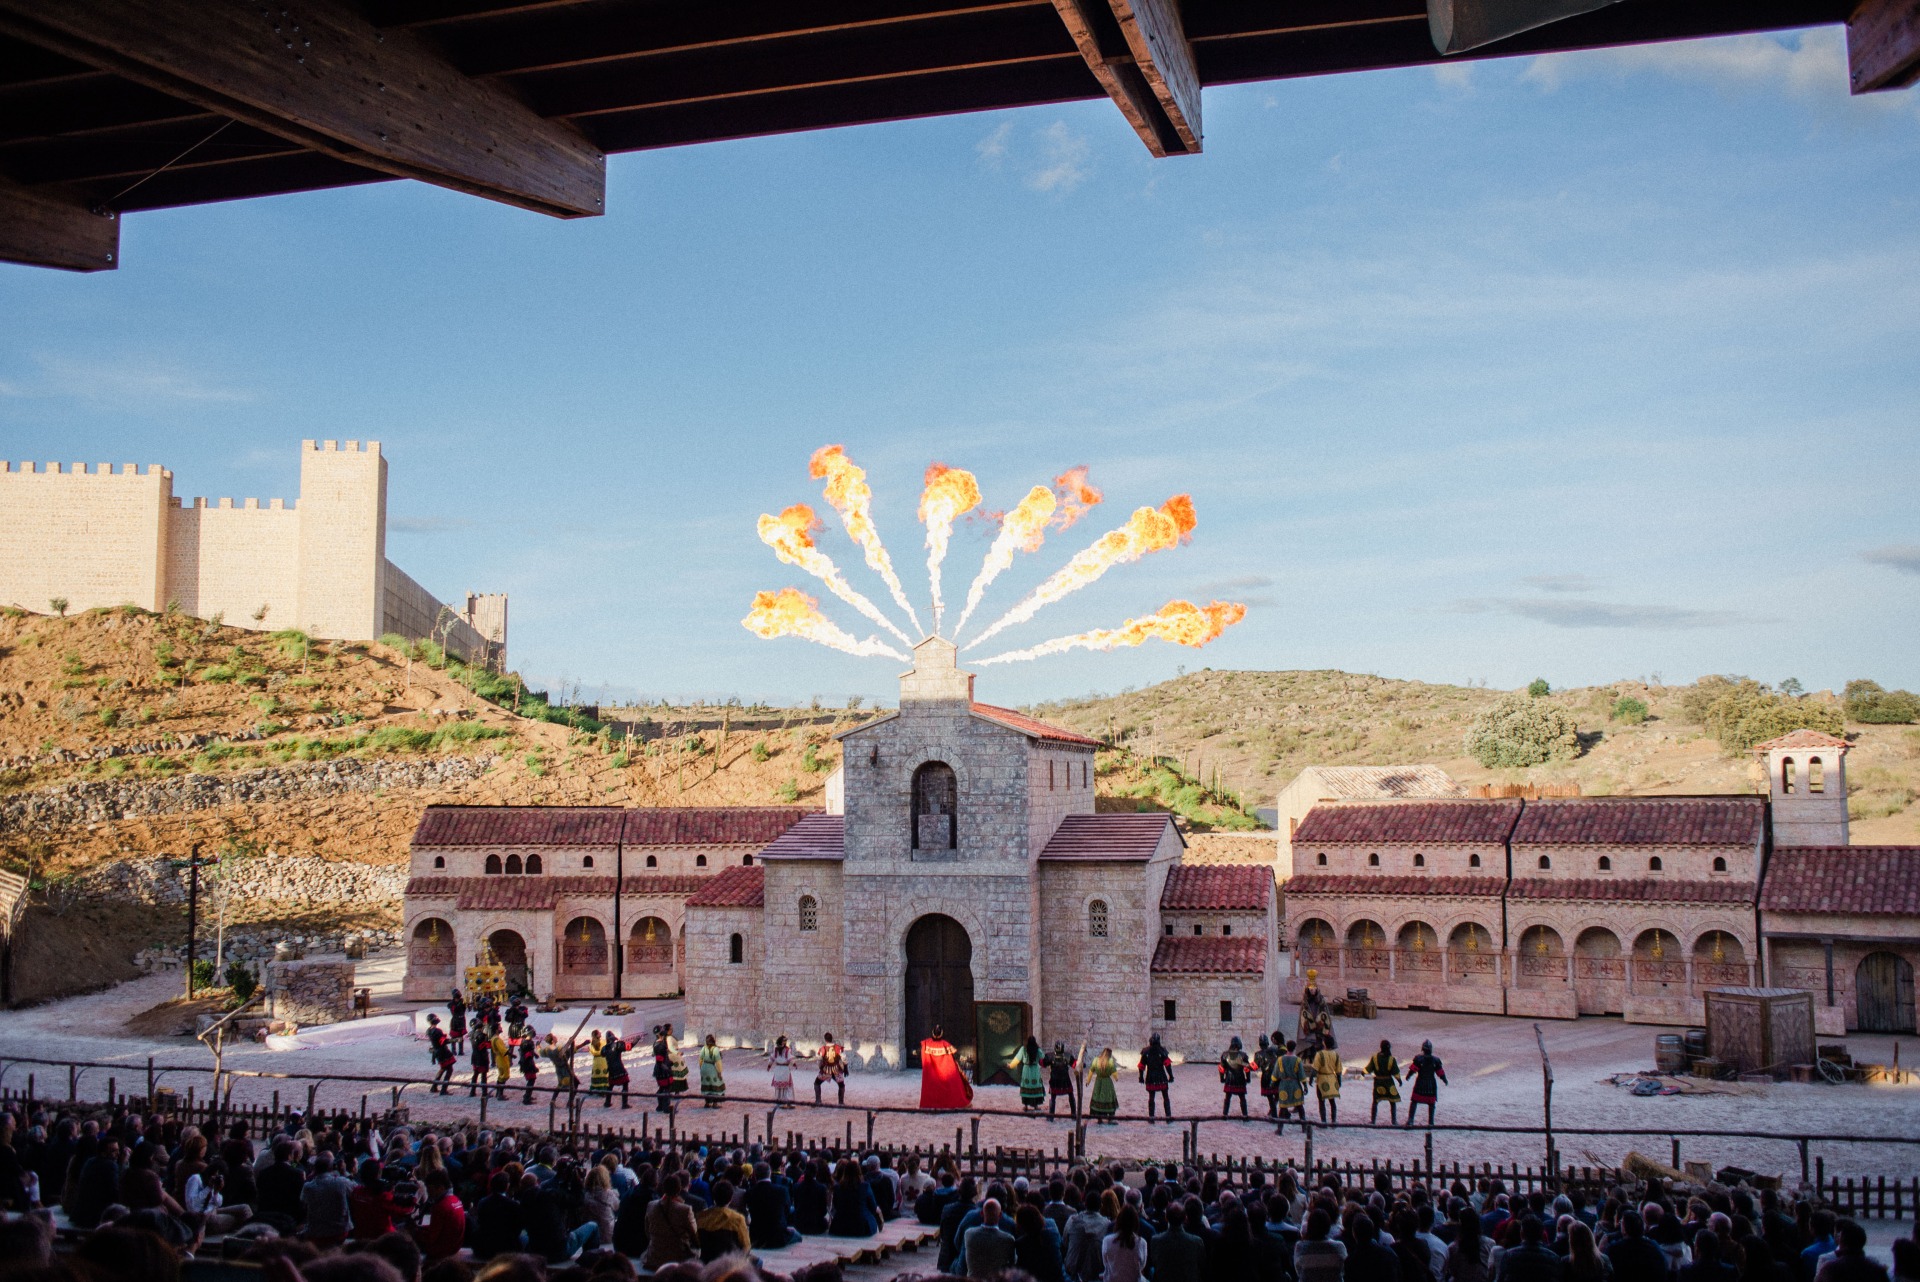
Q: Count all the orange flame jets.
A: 7